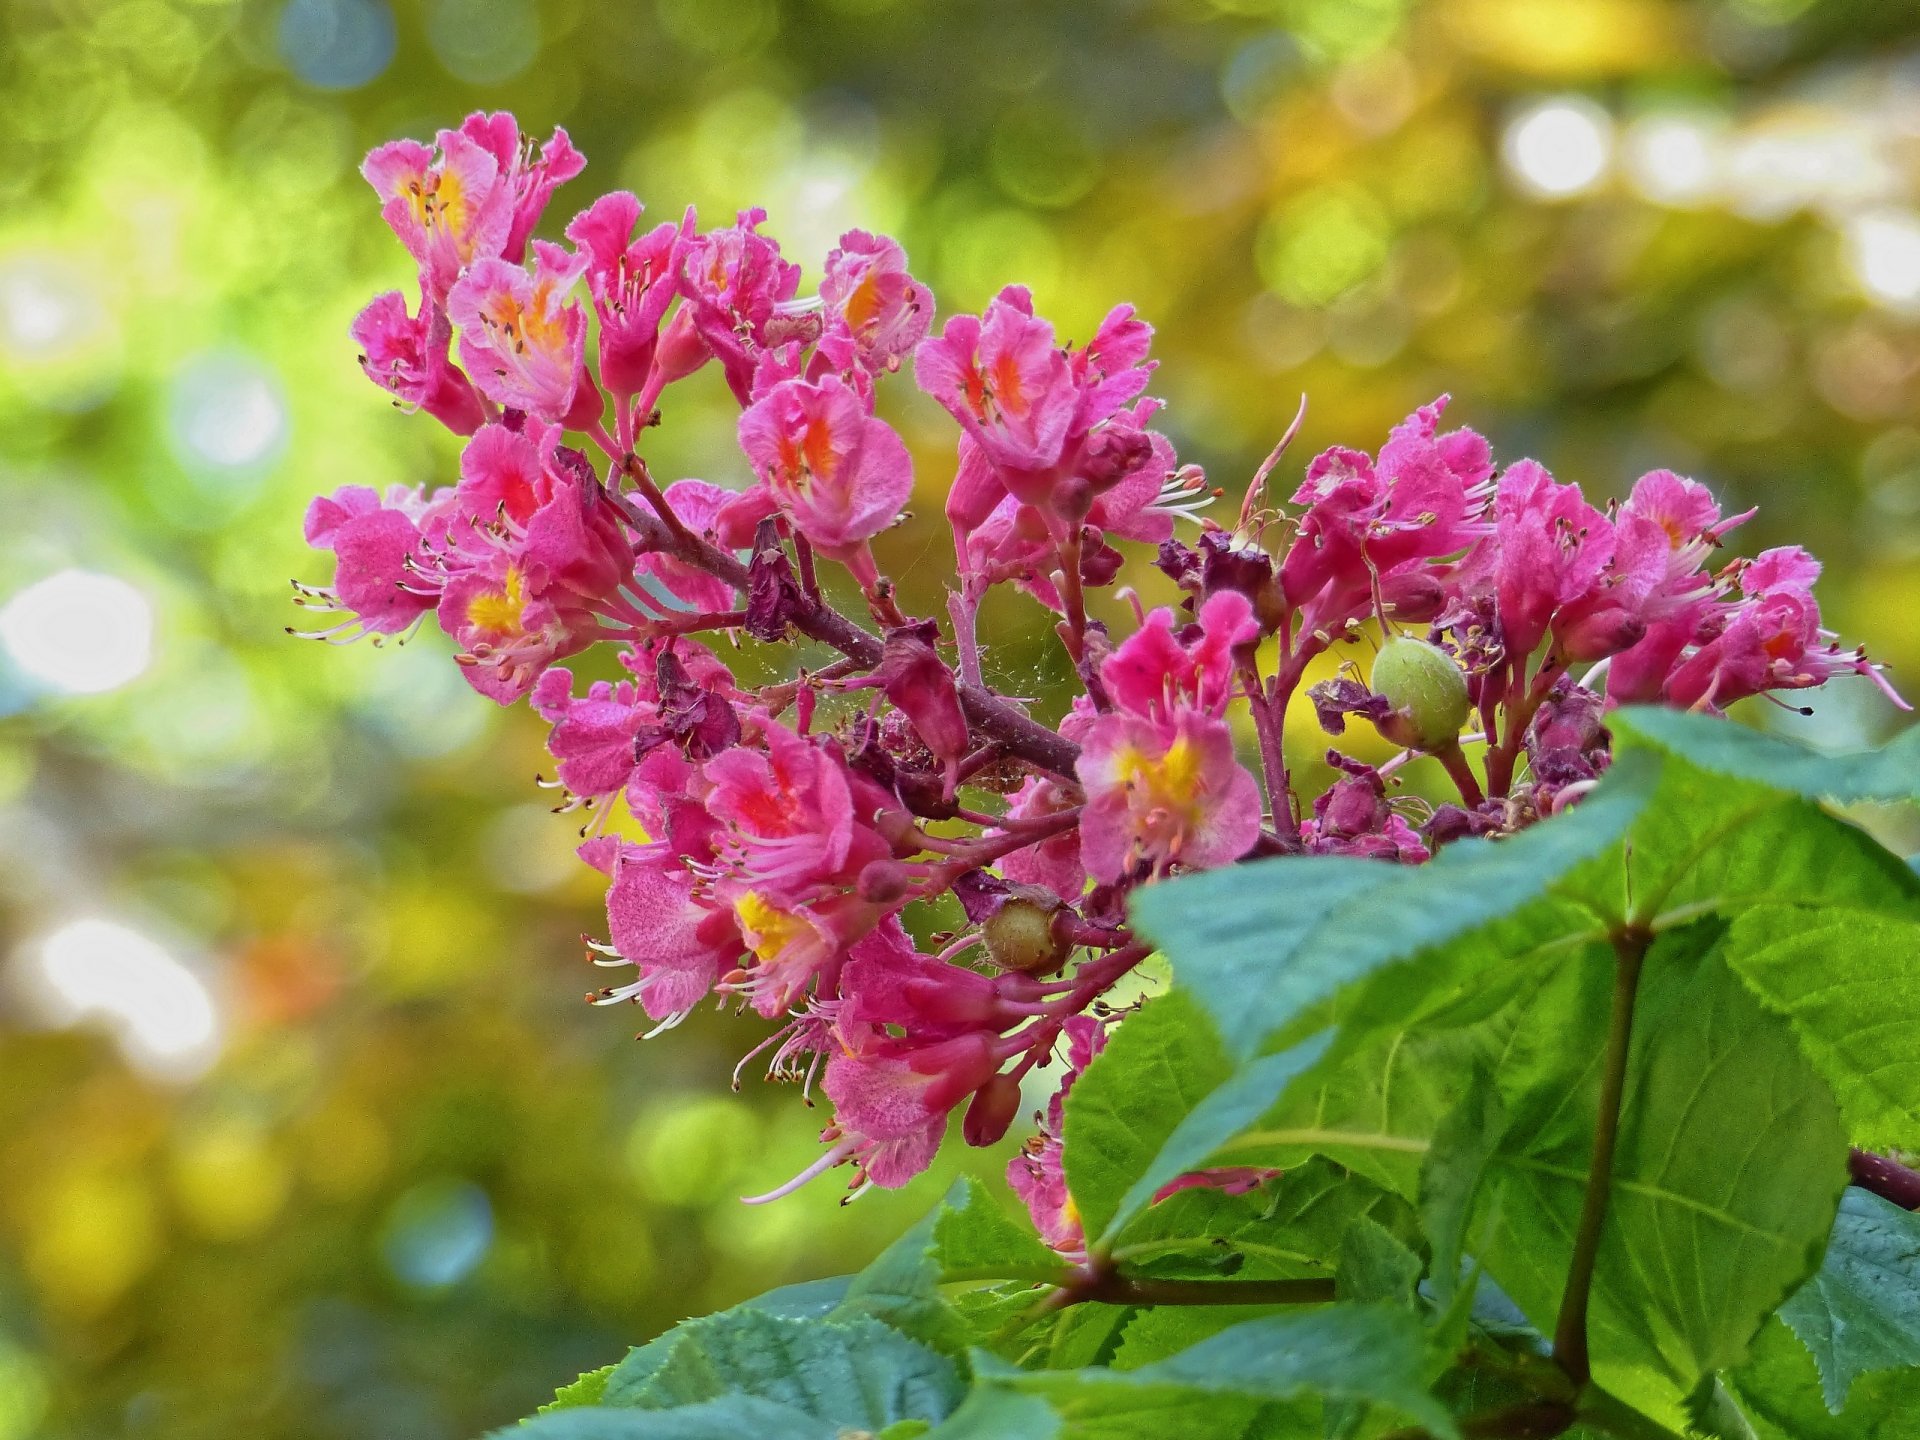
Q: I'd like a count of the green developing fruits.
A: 2